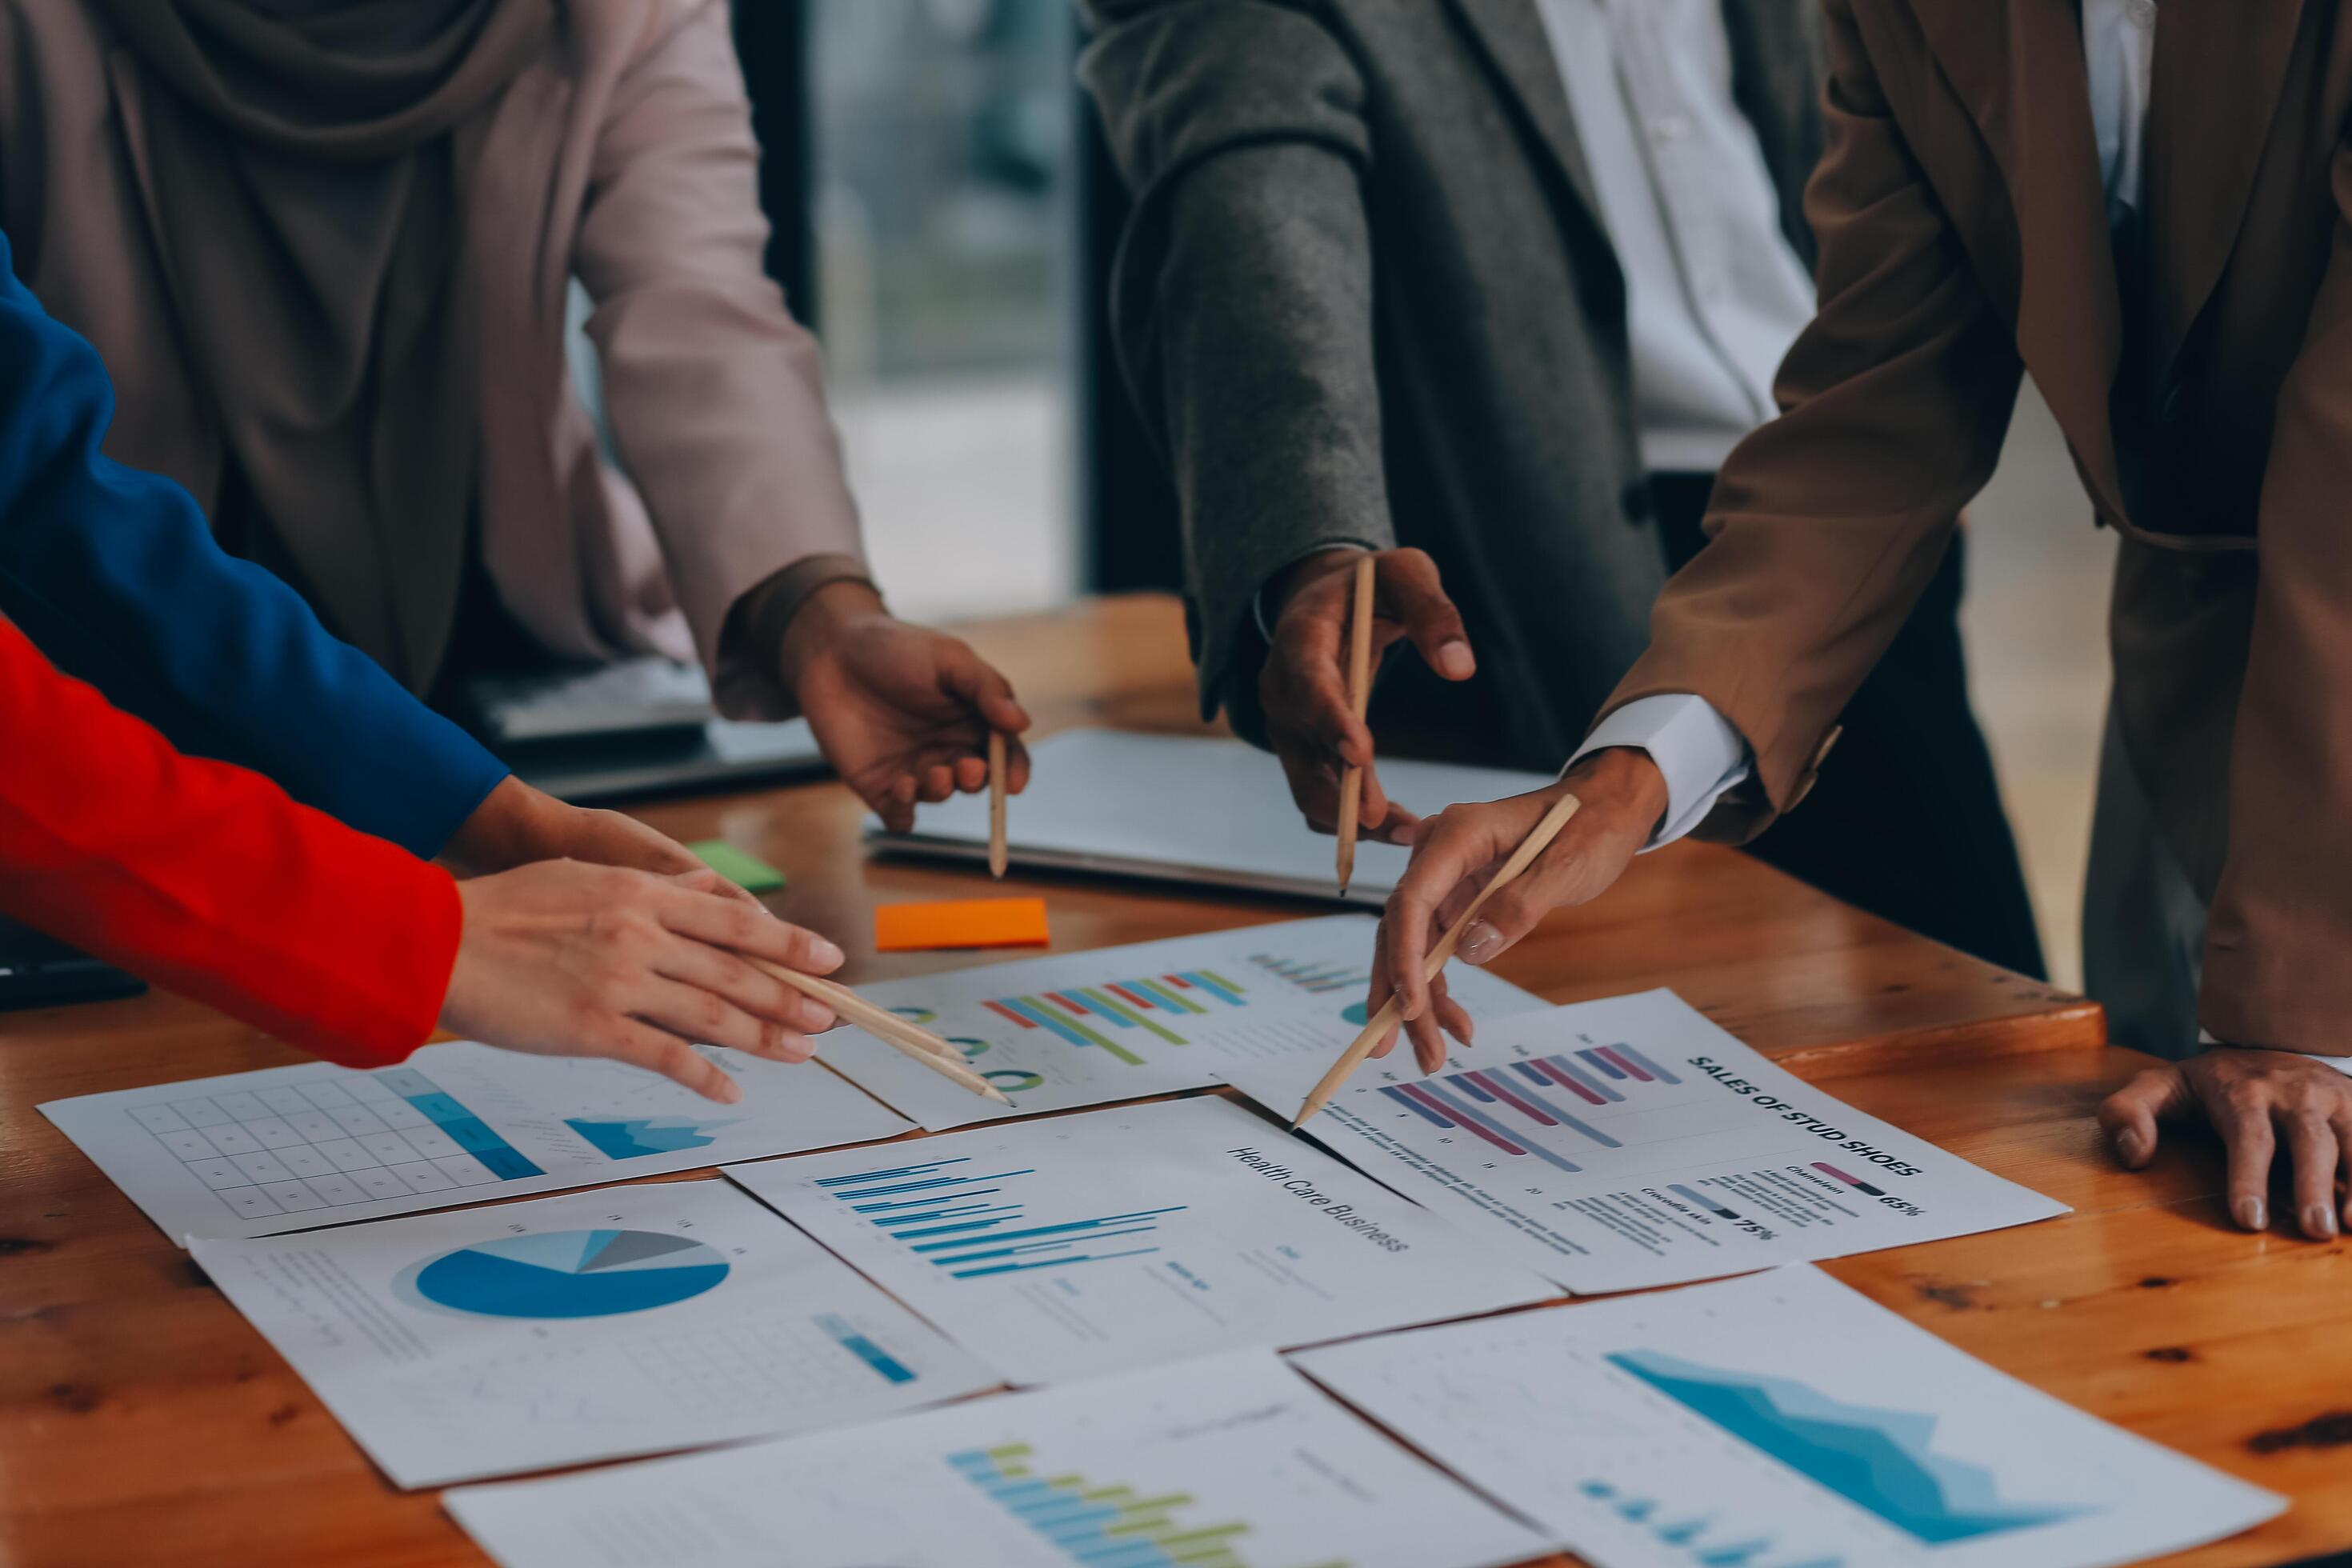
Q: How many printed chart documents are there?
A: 7